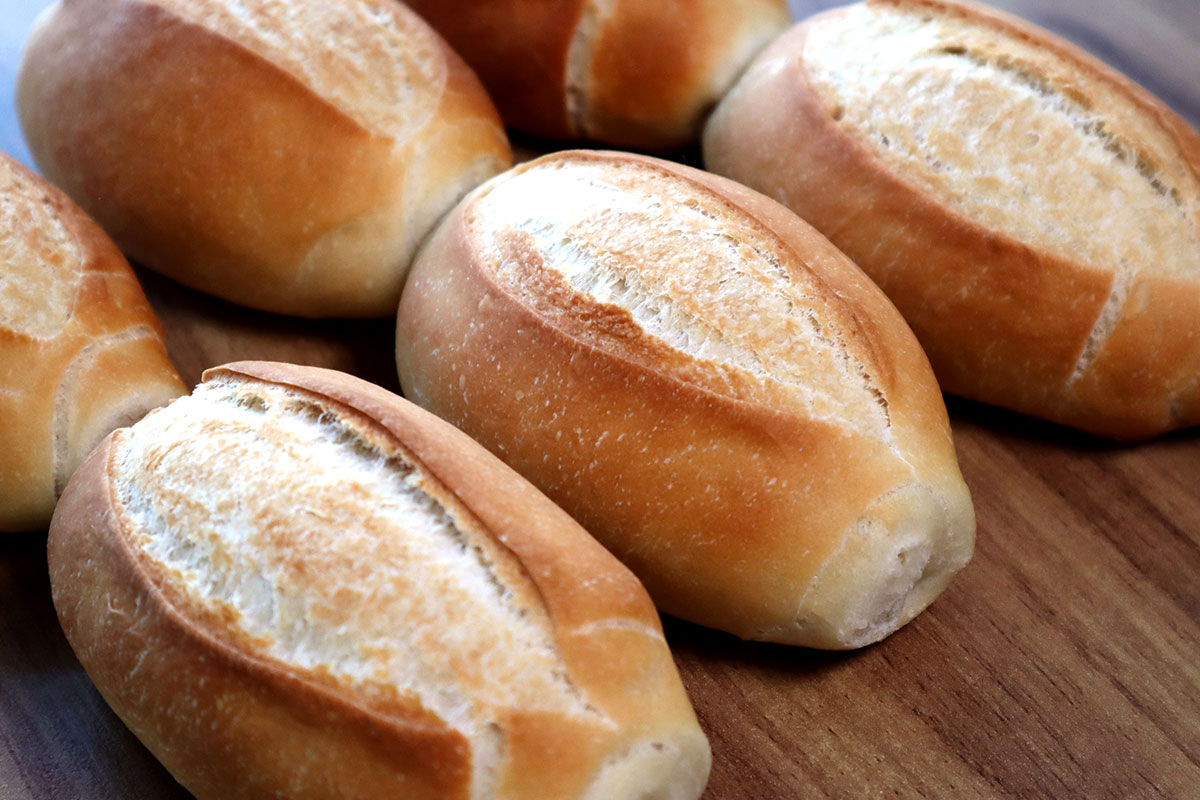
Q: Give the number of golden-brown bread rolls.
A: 6